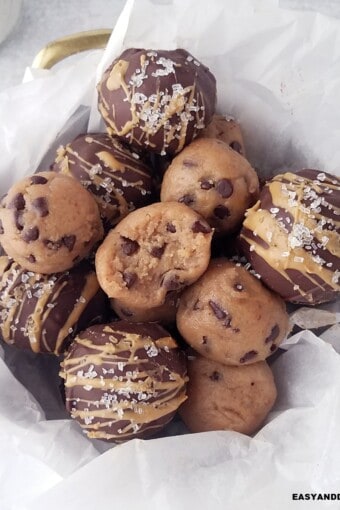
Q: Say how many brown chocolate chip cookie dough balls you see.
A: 7